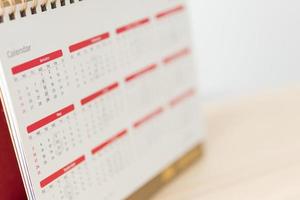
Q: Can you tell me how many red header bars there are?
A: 12